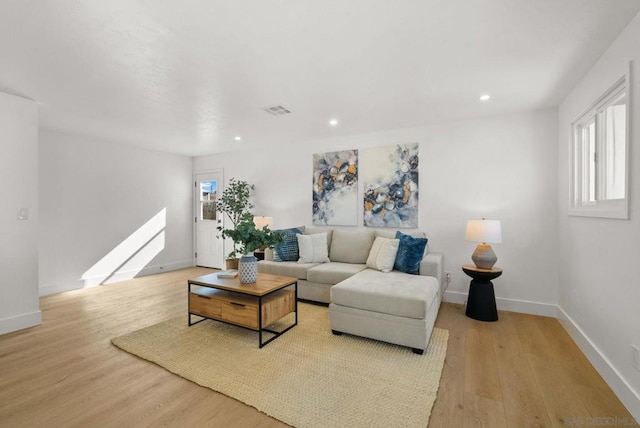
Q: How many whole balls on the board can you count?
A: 0